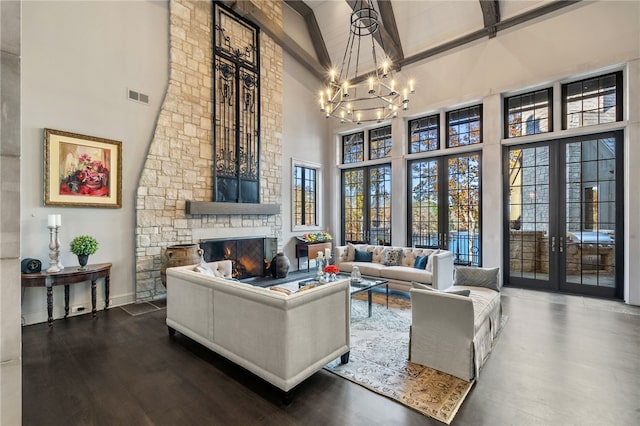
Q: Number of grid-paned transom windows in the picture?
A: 6